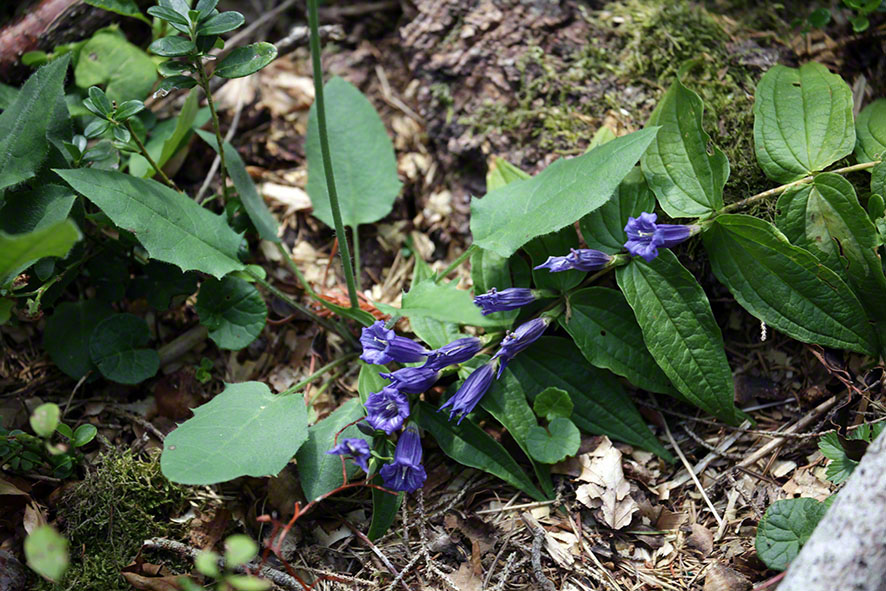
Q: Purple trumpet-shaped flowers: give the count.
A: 11